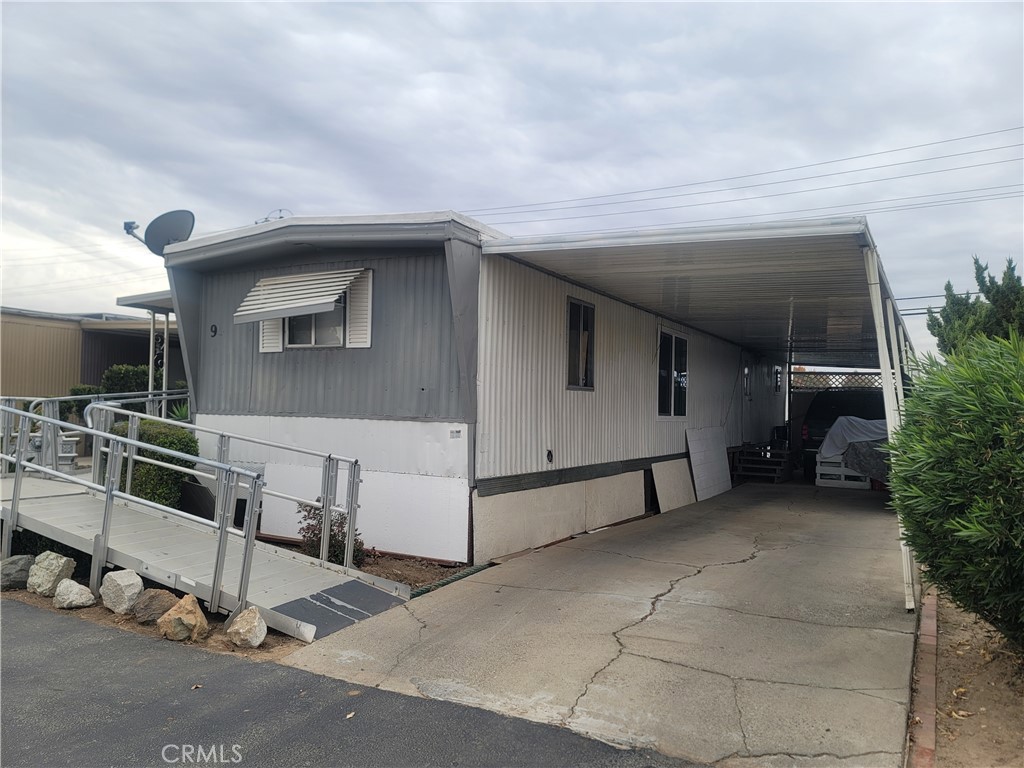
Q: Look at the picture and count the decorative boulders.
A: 7